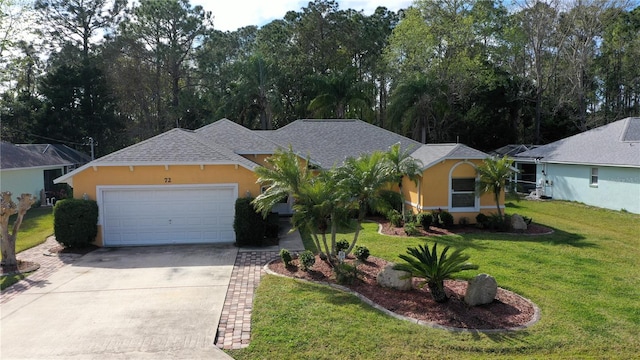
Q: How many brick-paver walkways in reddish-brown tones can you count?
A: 2